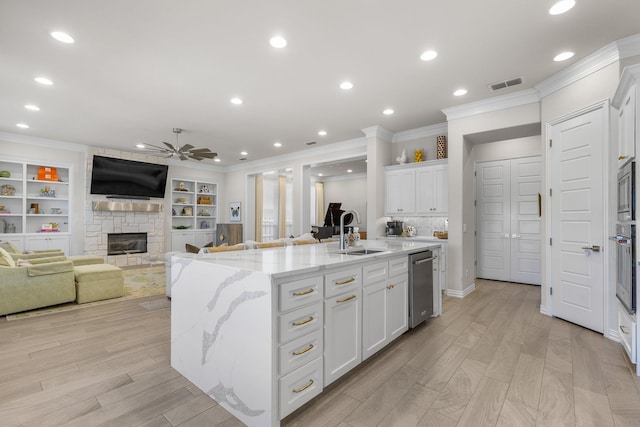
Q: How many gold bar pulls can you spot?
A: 6